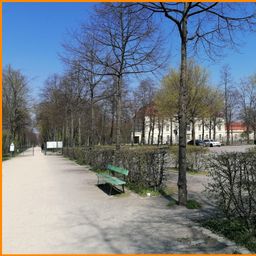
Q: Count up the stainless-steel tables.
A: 0